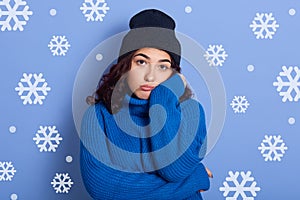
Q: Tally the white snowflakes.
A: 13